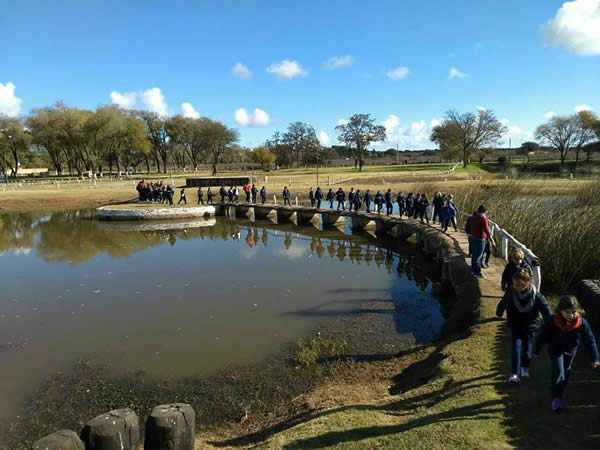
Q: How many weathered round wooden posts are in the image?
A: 3